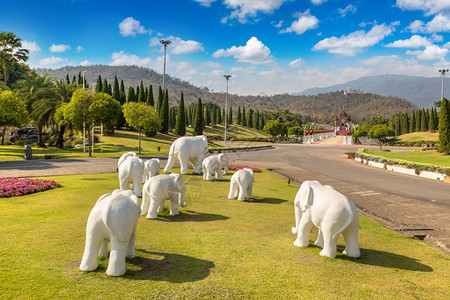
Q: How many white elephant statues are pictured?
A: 8